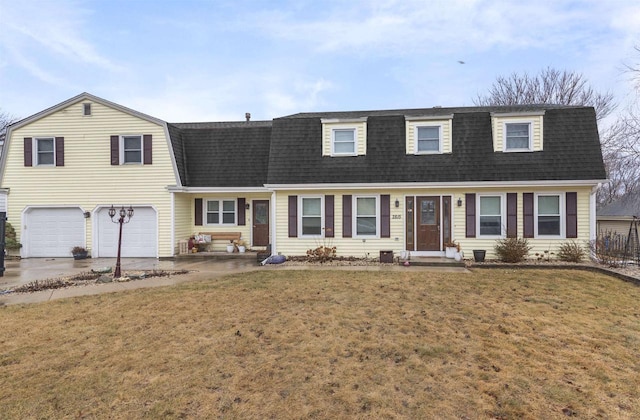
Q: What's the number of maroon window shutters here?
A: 14